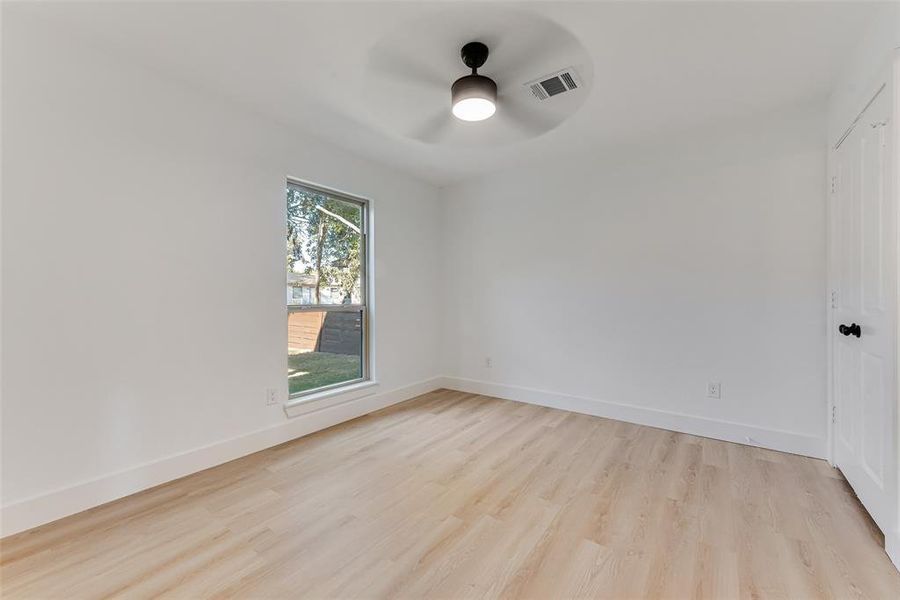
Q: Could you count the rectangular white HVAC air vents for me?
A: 1